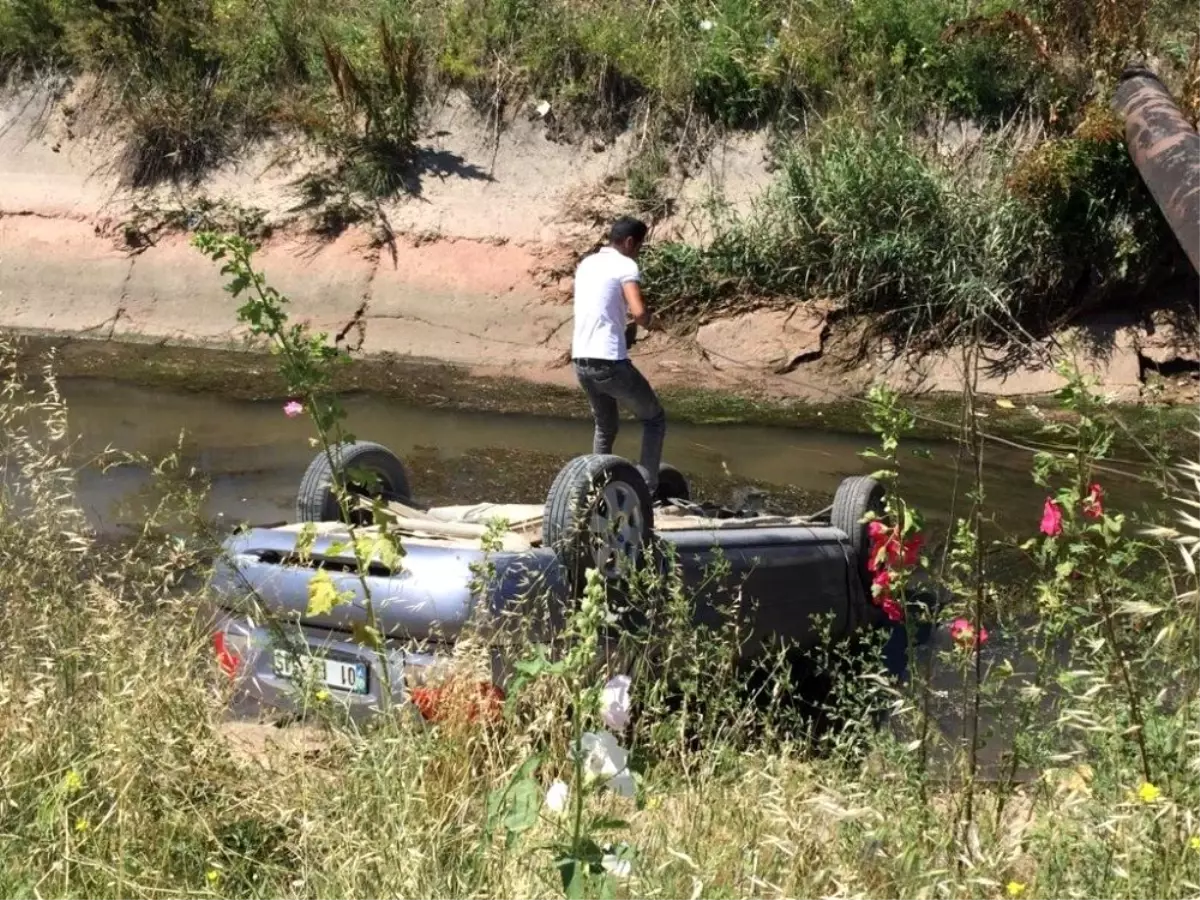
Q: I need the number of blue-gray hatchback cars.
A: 1